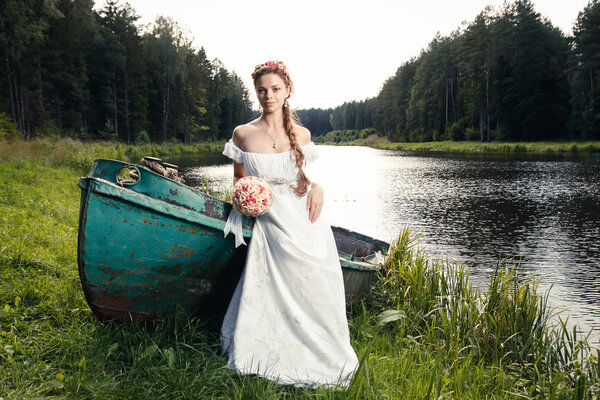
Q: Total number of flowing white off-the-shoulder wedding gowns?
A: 1